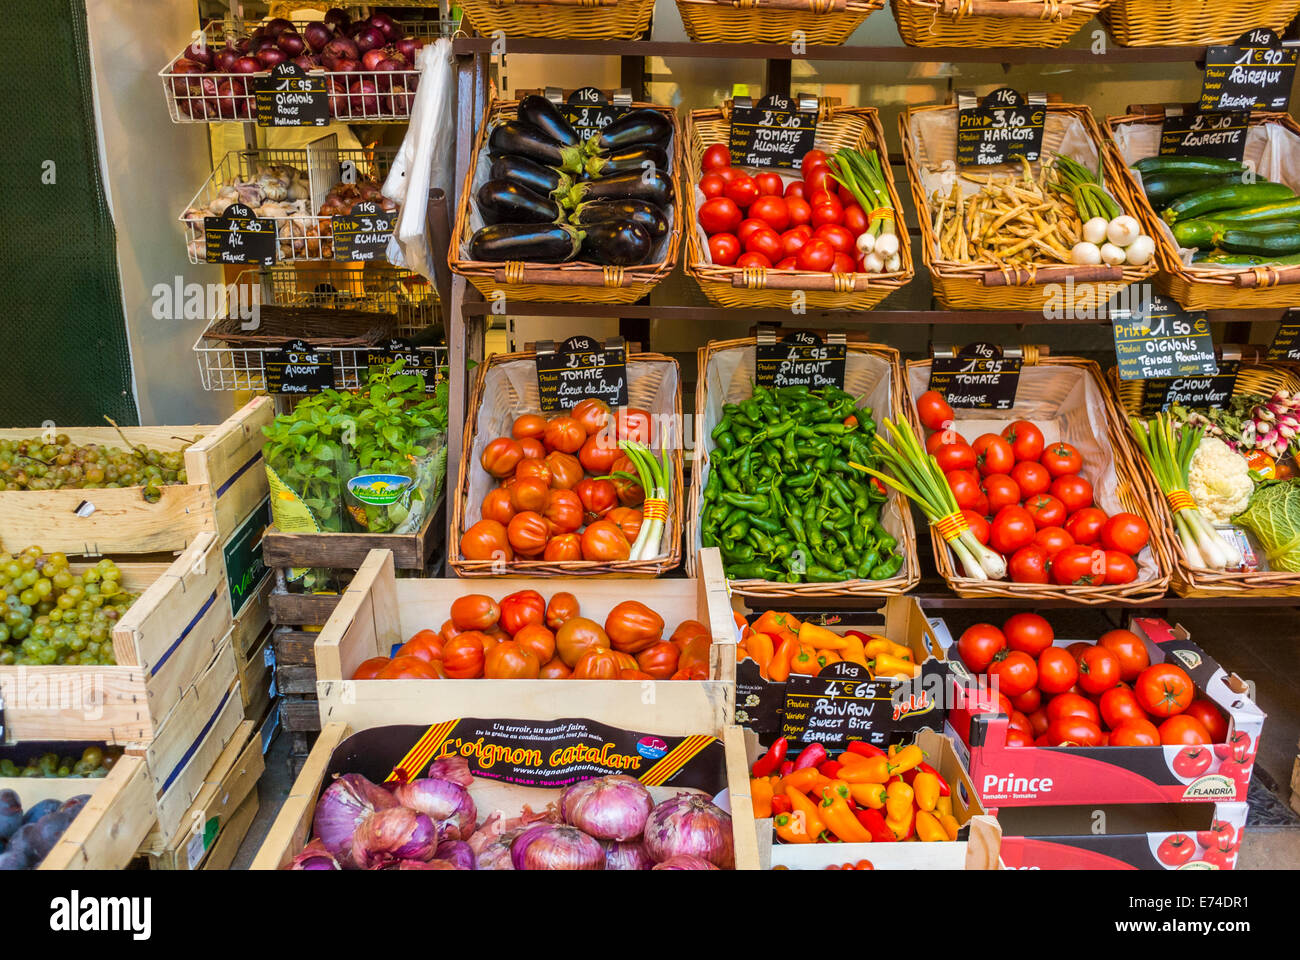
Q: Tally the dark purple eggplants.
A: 10